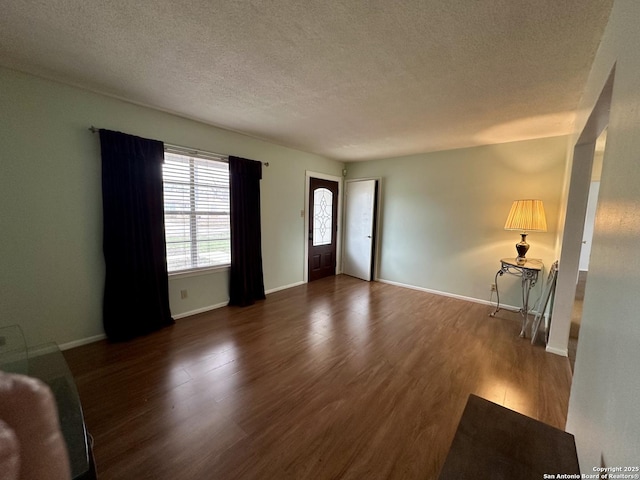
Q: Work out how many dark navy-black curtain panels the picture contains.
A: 2